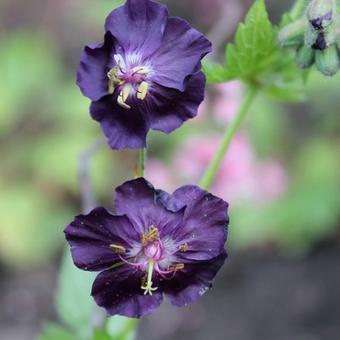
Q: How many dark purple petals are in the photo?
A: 10